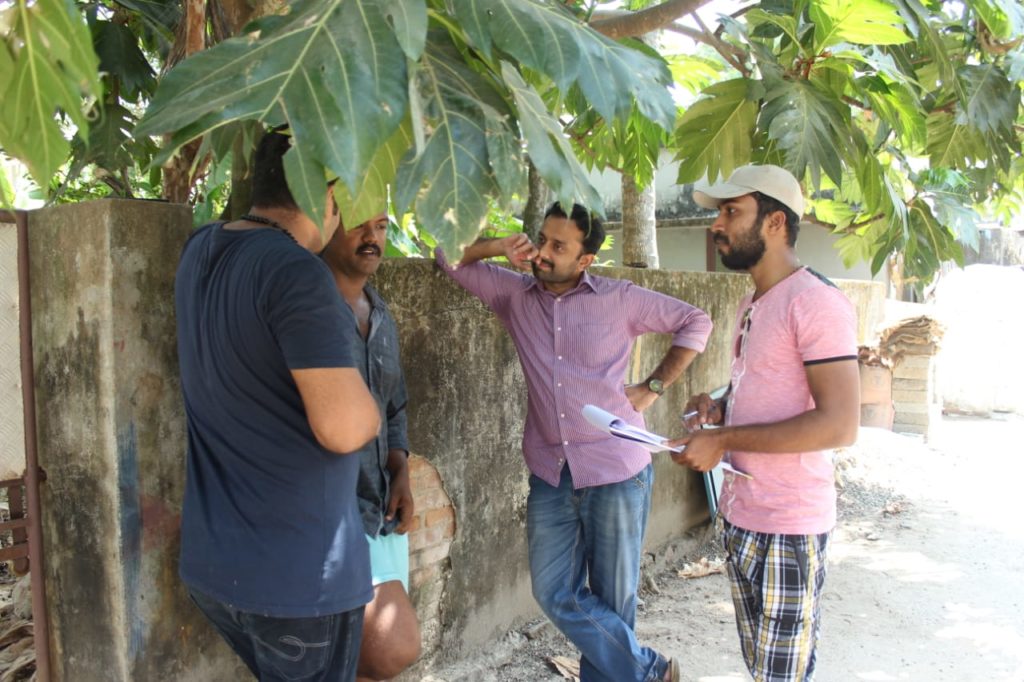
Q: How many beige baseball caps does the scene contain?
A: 1